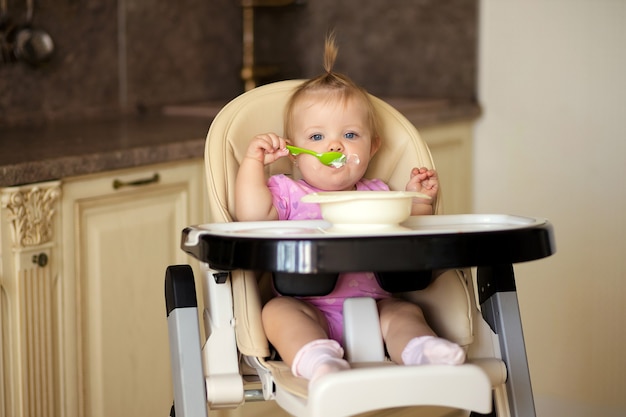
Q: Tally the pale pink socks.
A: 2